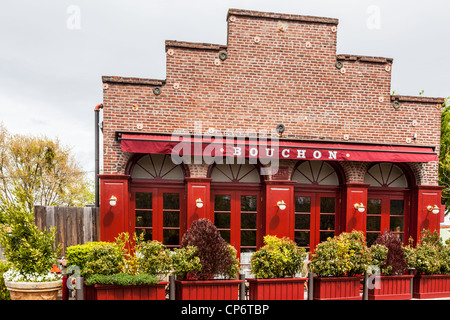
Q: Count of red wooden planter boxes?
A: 6